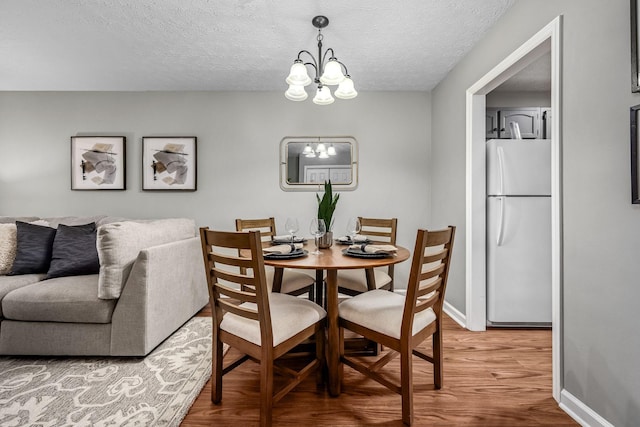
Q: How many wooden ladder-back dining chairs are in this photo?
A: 4